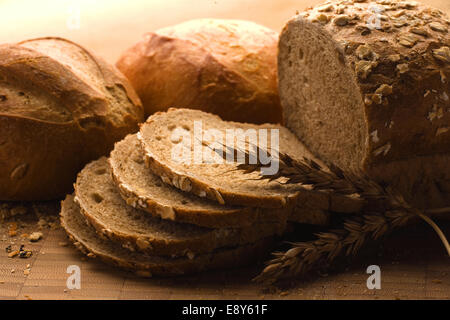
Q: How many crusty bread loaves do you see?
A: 3